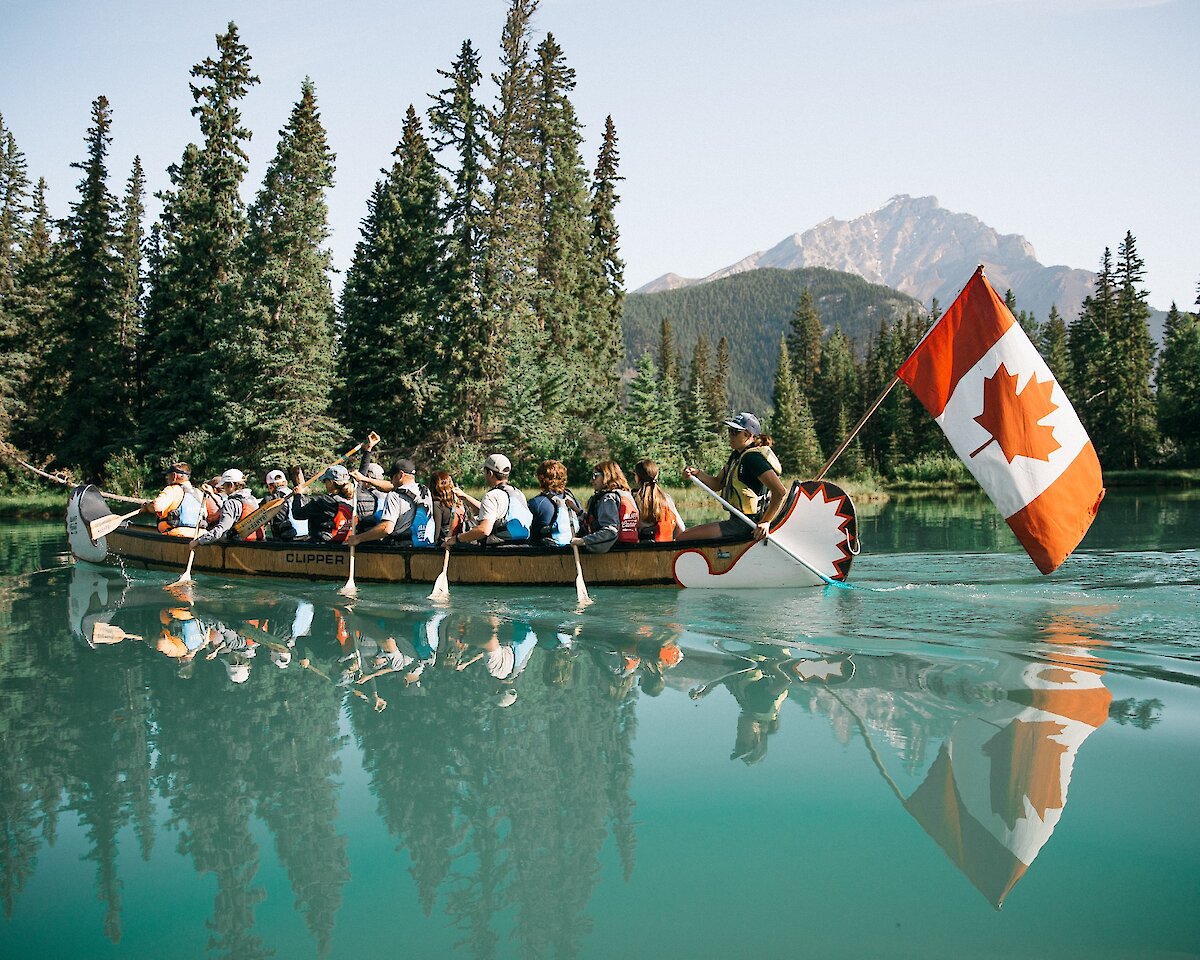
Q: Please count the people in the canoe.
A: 13